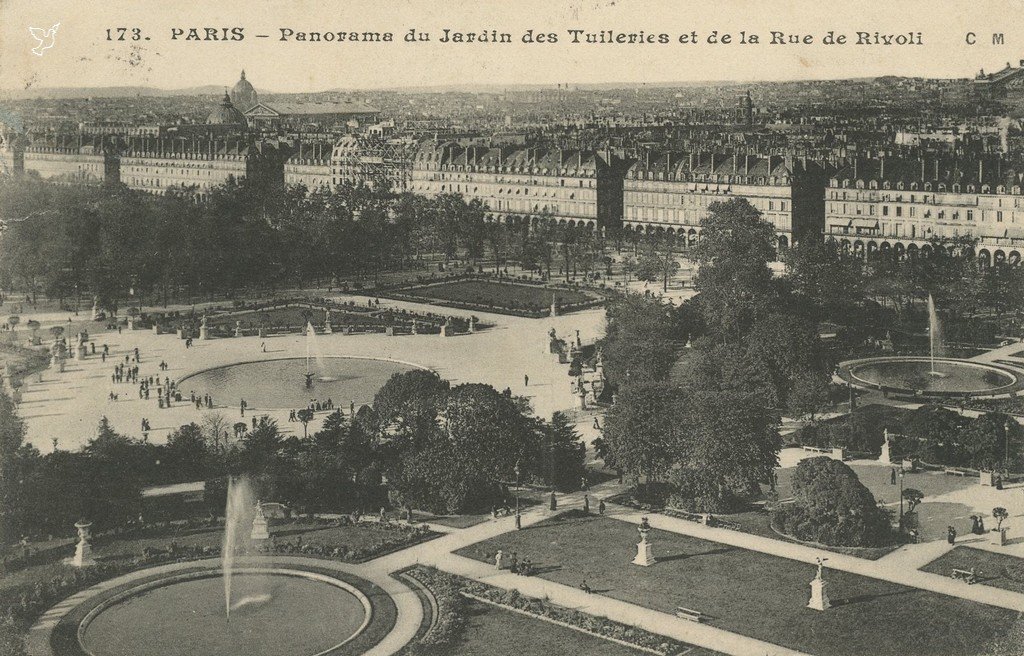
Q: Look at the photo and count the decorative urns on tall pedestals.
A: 2